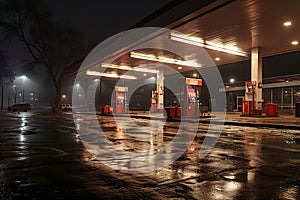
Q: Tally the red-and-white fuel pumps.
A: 4